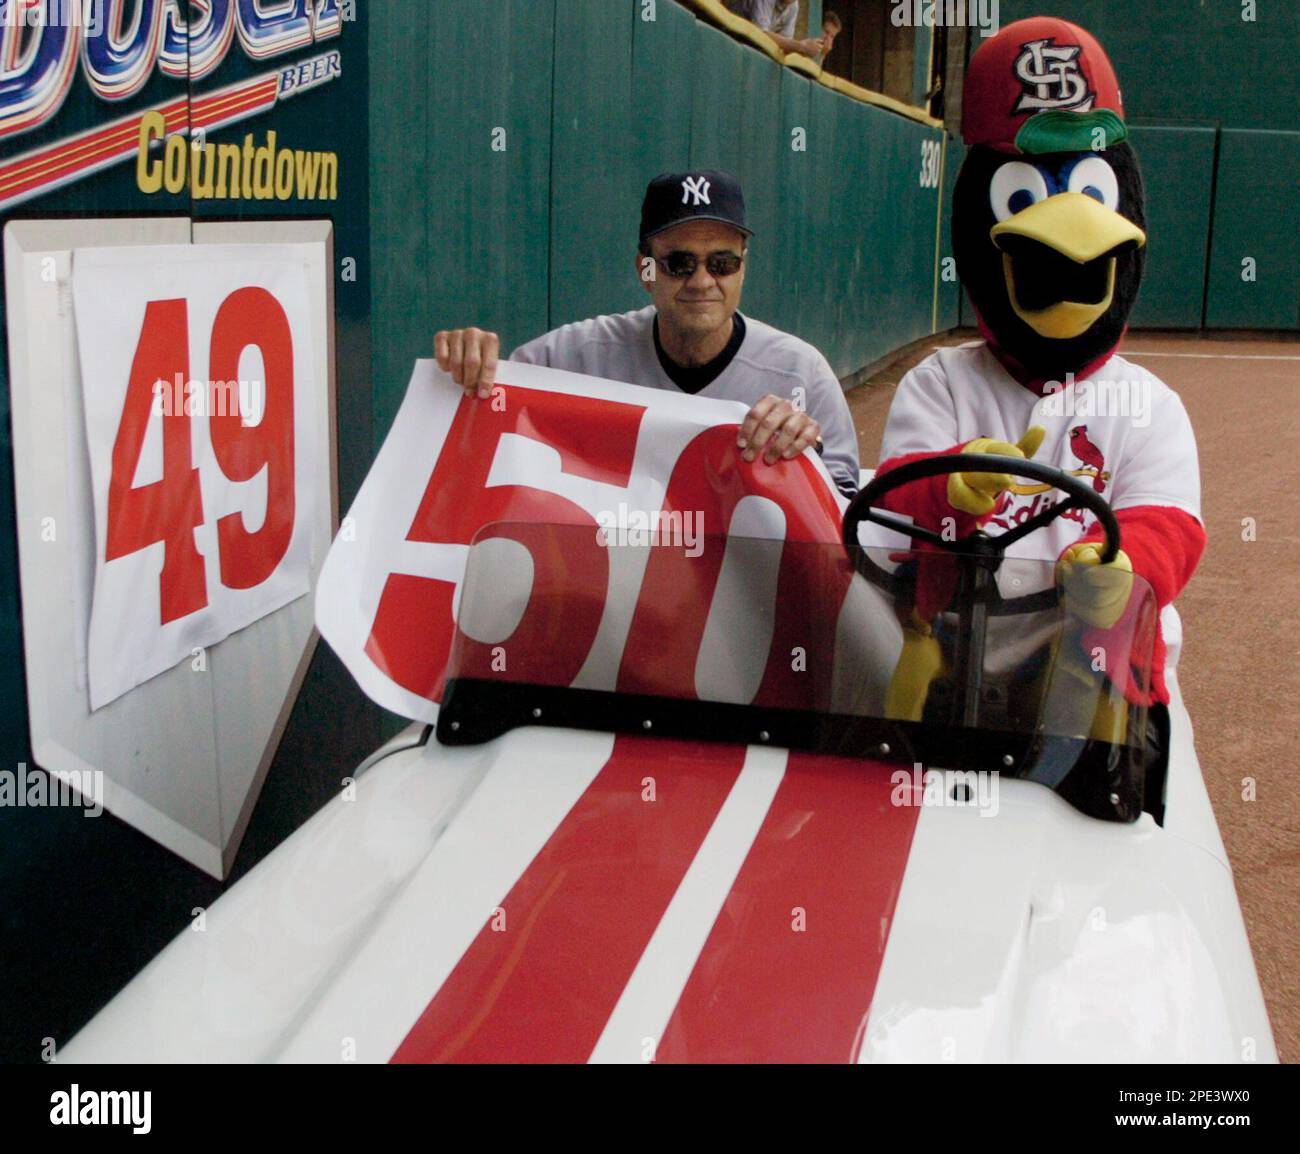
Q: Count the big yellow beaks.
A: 1